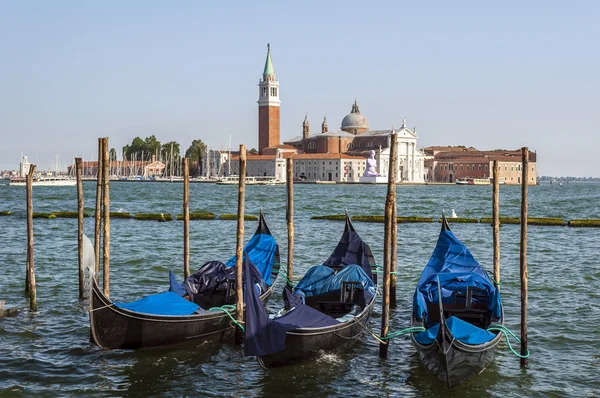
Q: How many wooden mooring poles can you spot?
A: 11